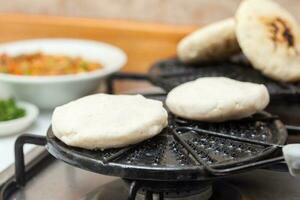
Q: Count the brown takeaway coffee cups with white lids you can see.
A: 0